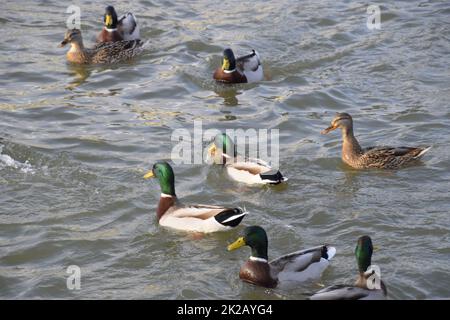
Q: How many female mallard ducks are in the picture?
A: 2